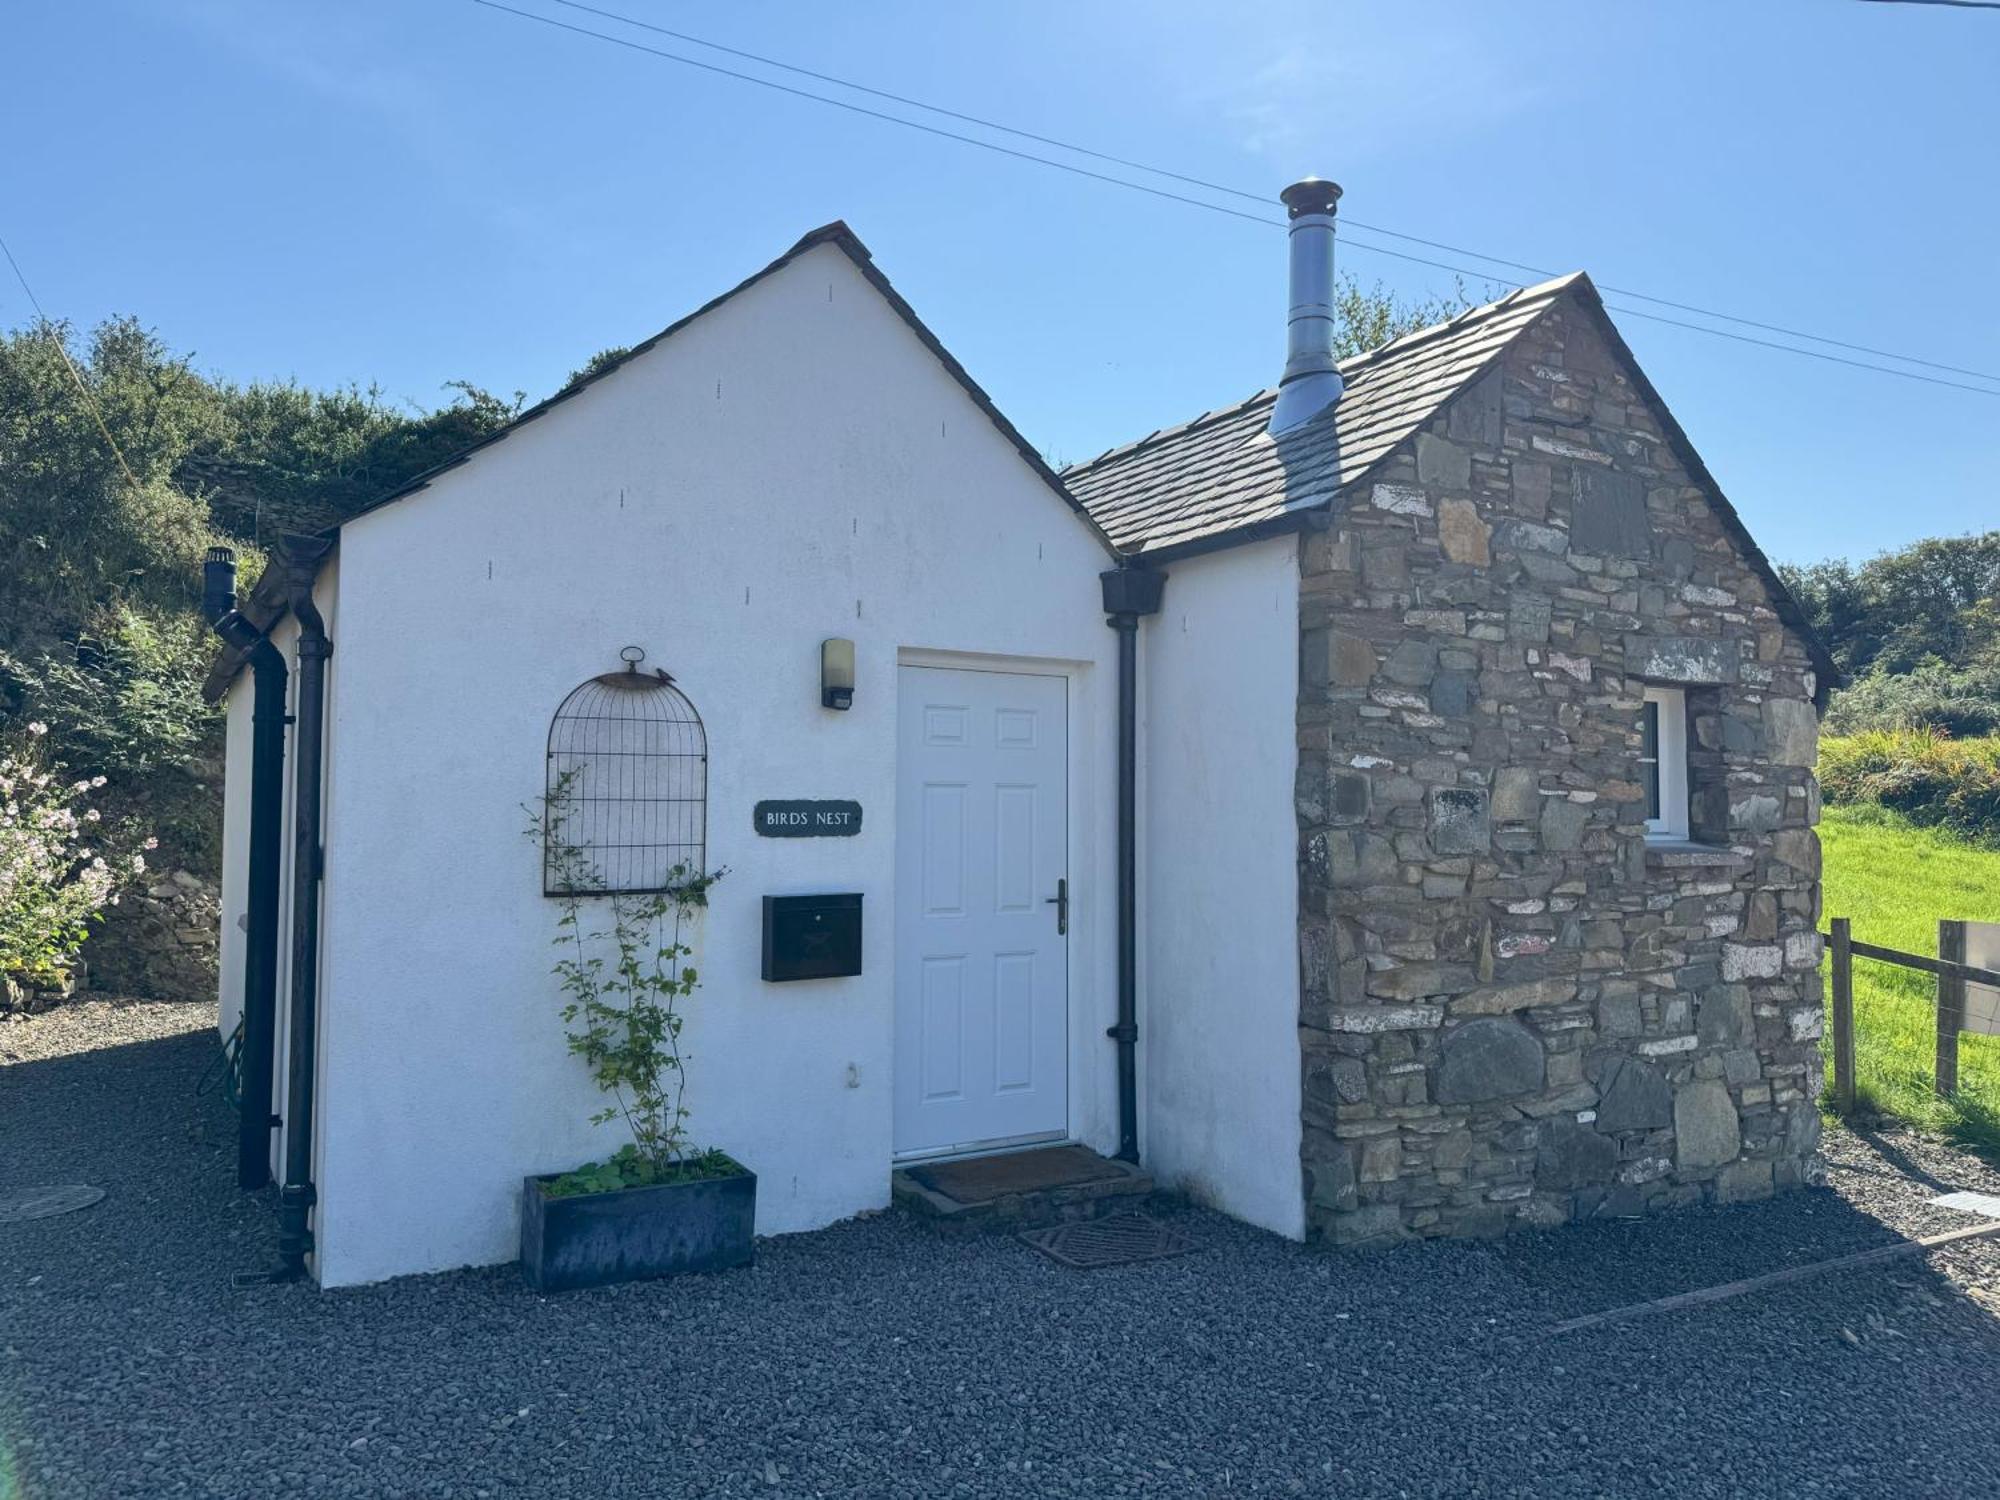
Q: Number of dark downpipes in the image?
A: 3